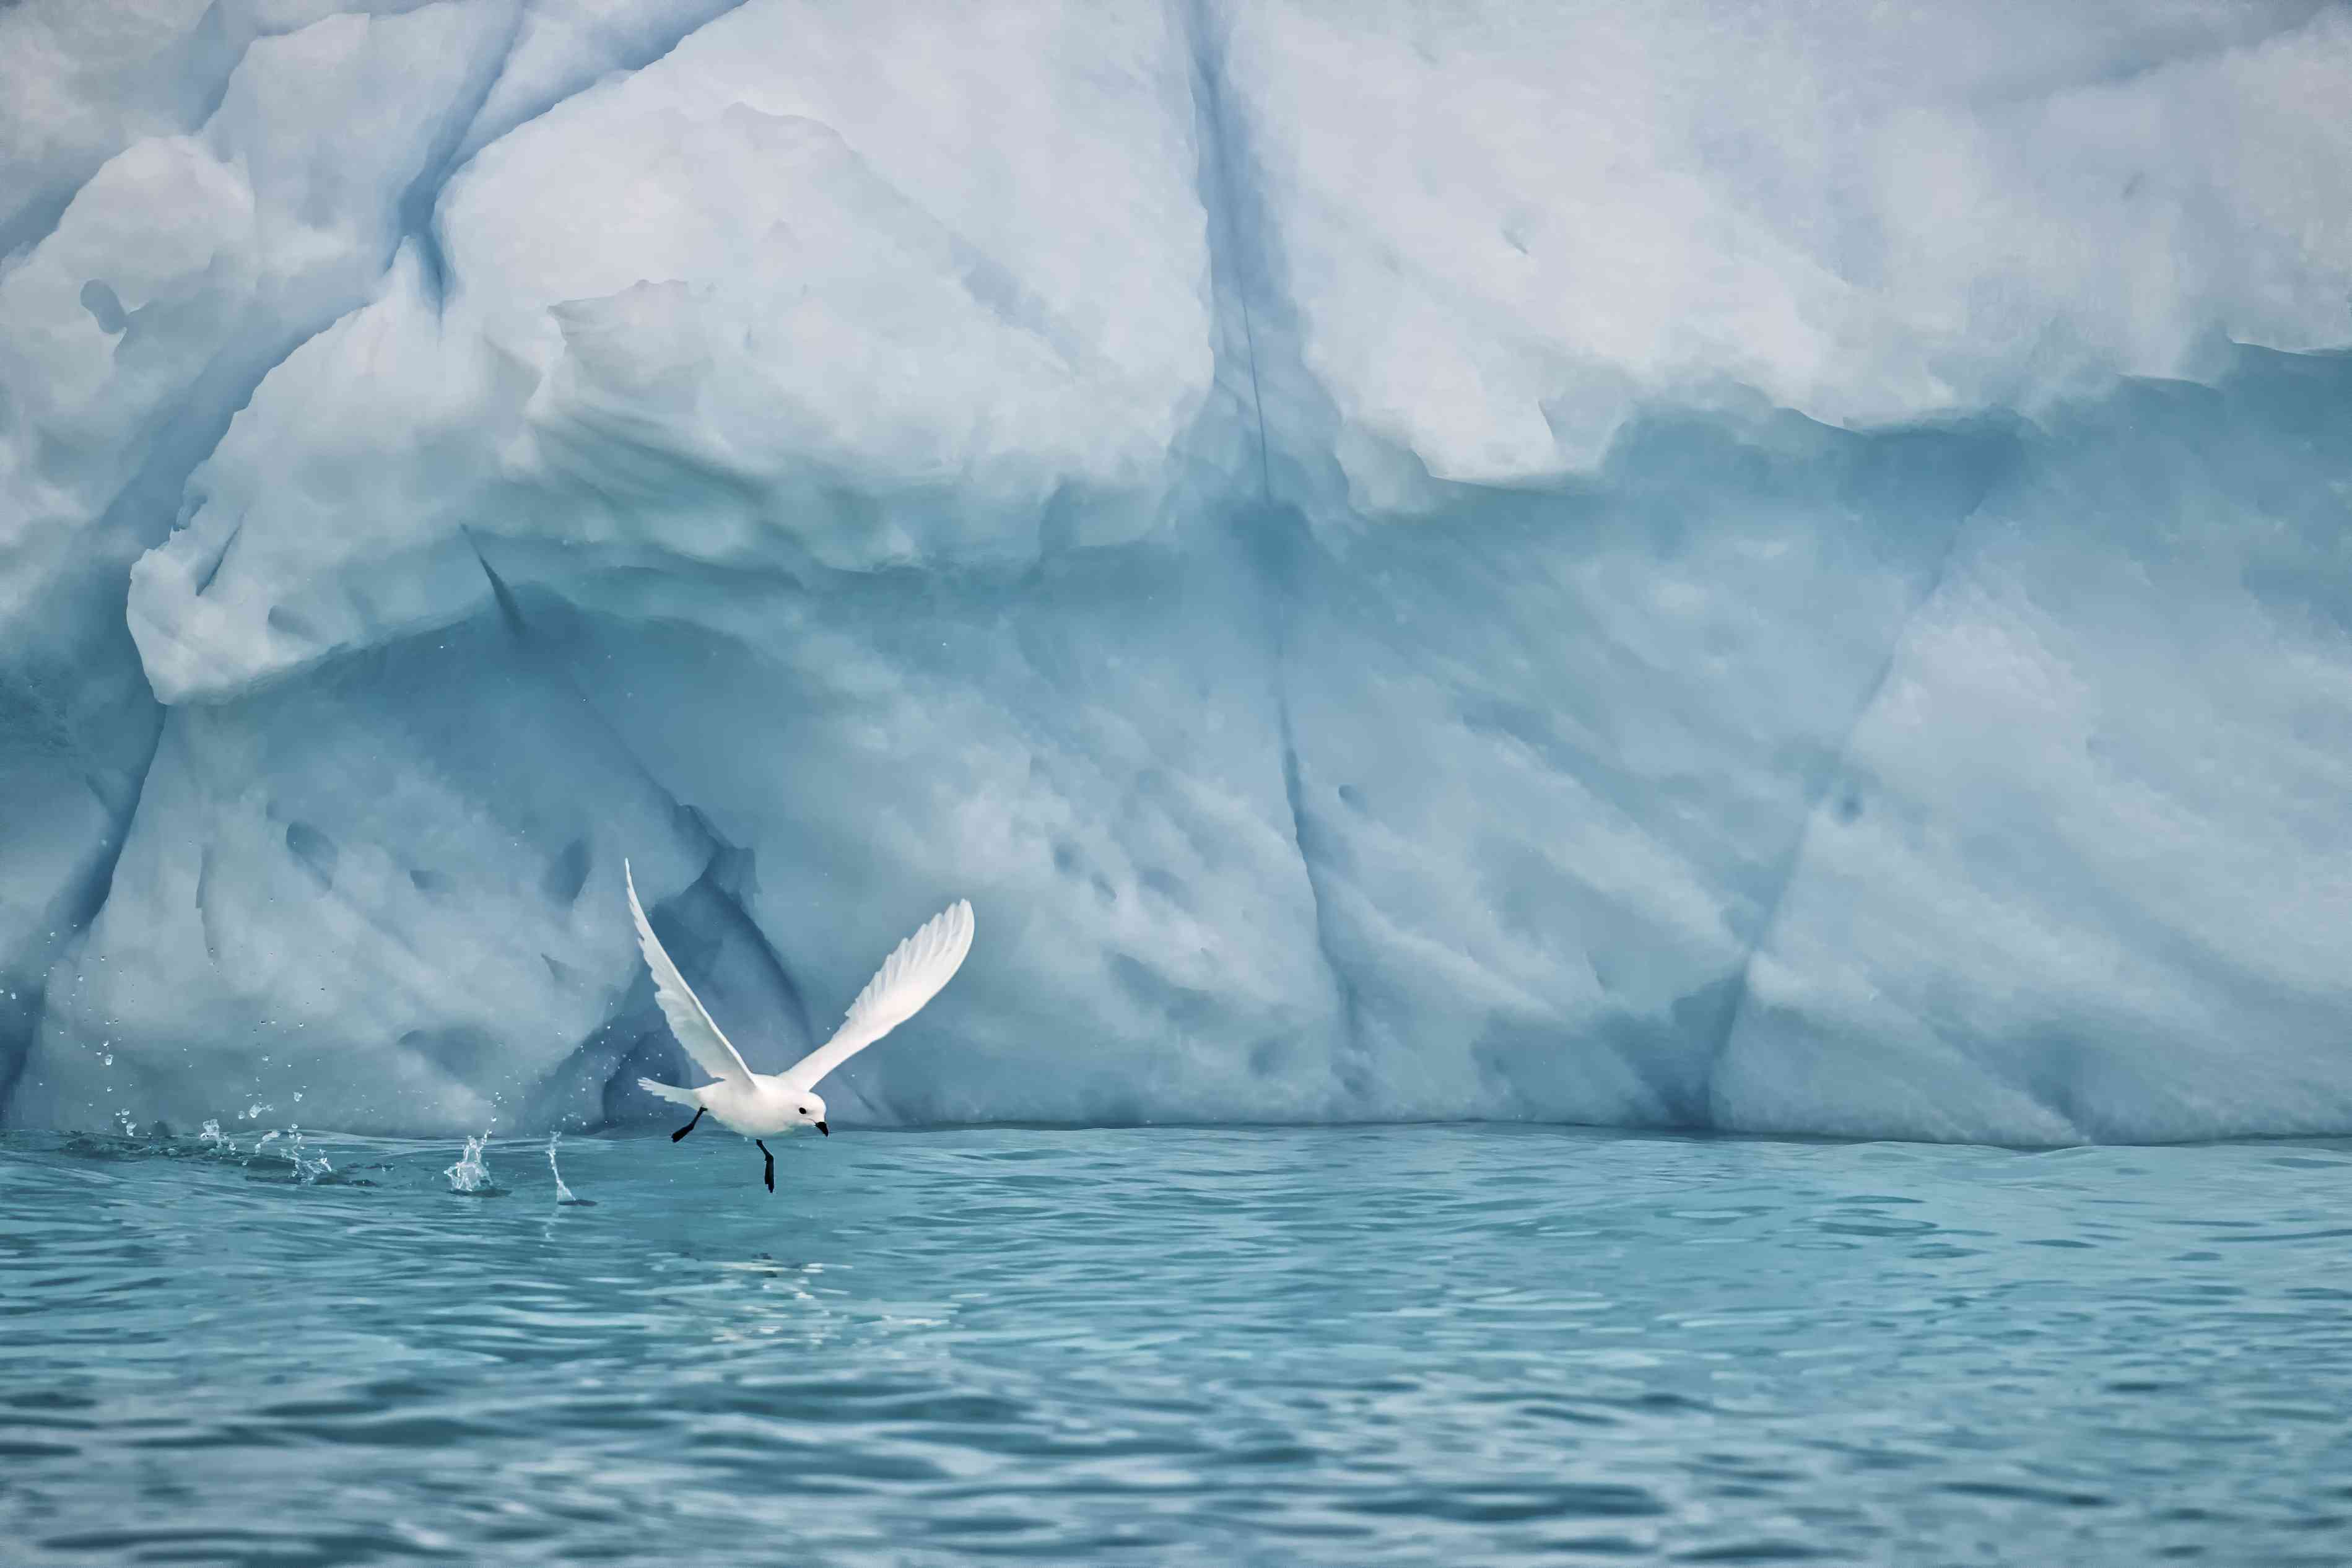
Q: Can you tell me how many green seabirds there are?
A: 0